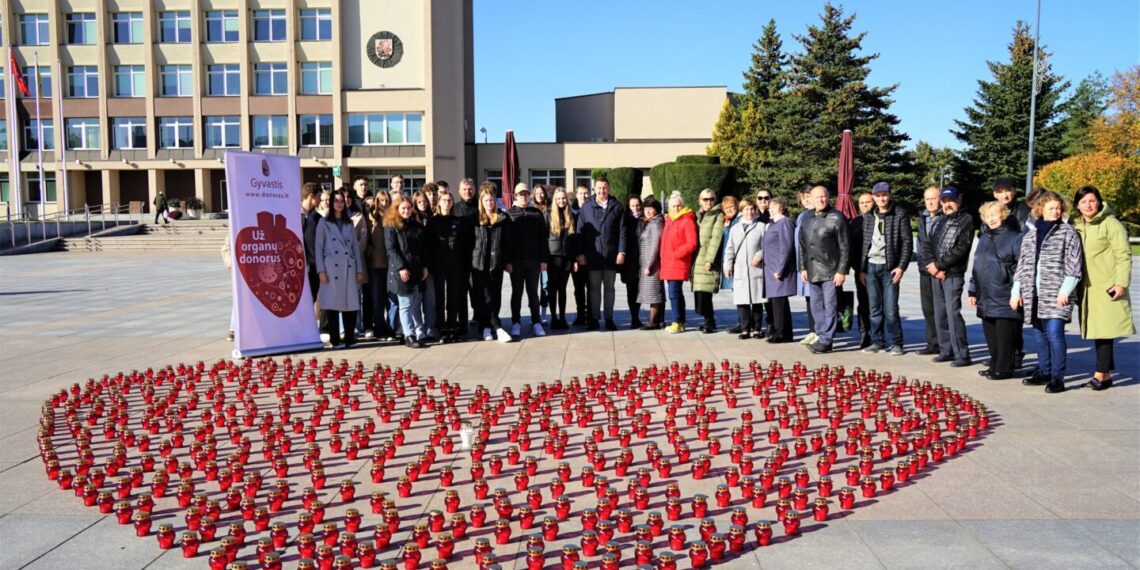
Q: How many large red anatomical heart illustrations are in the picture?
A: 1